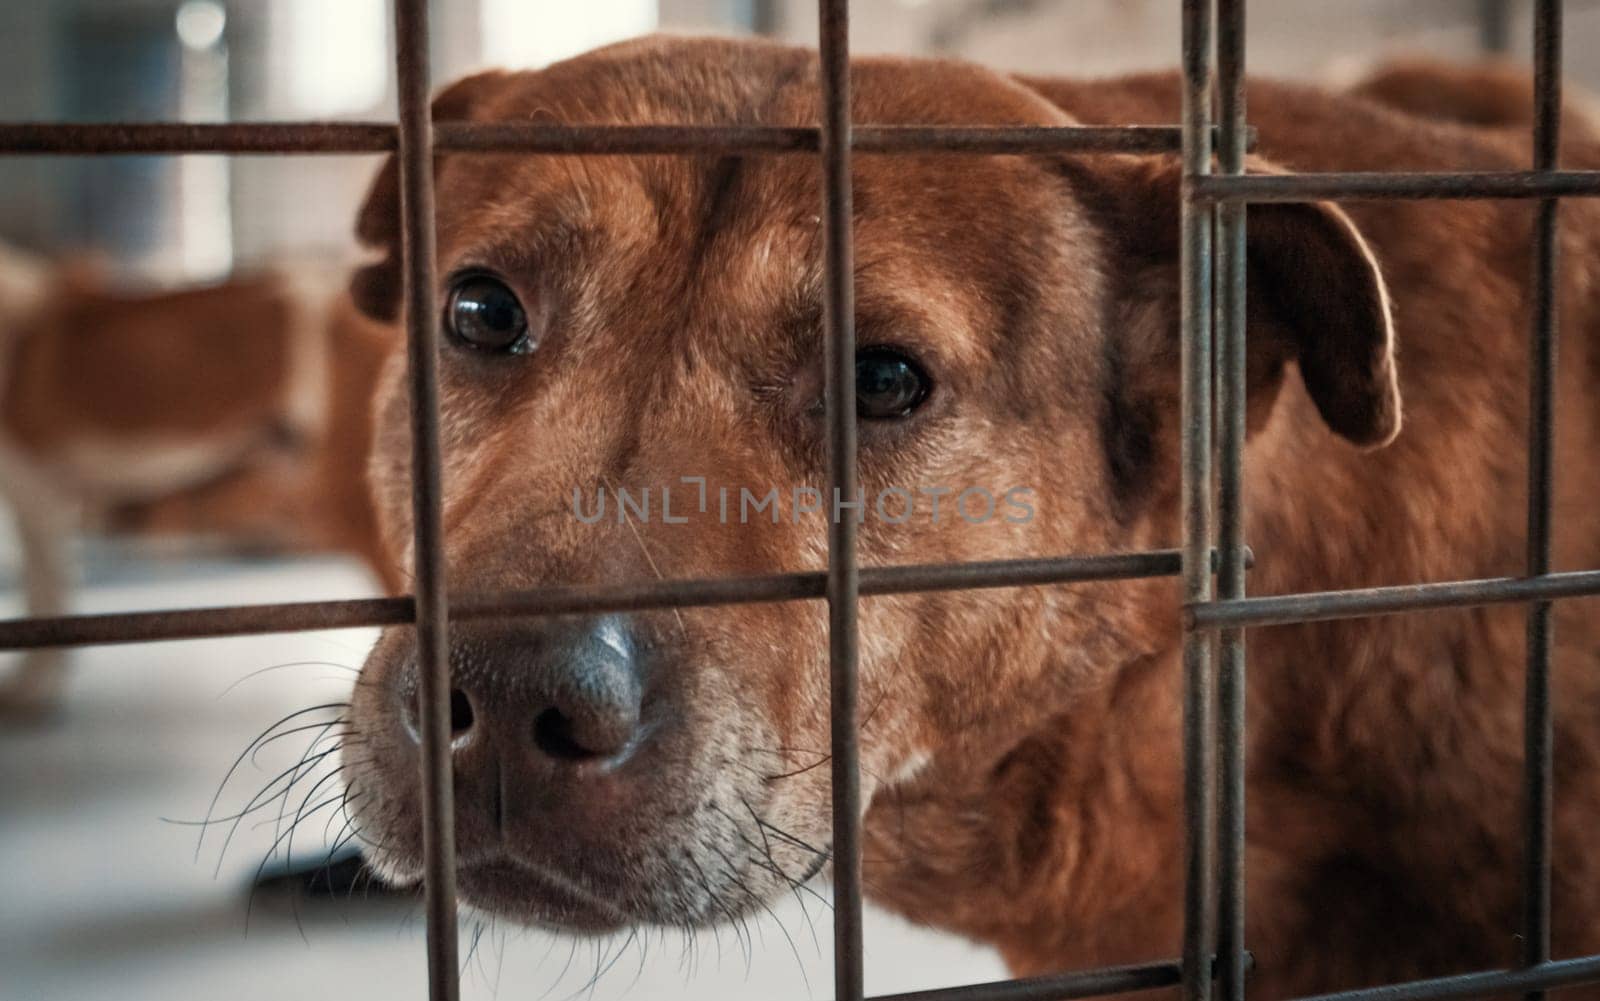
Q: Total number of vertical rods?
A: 5